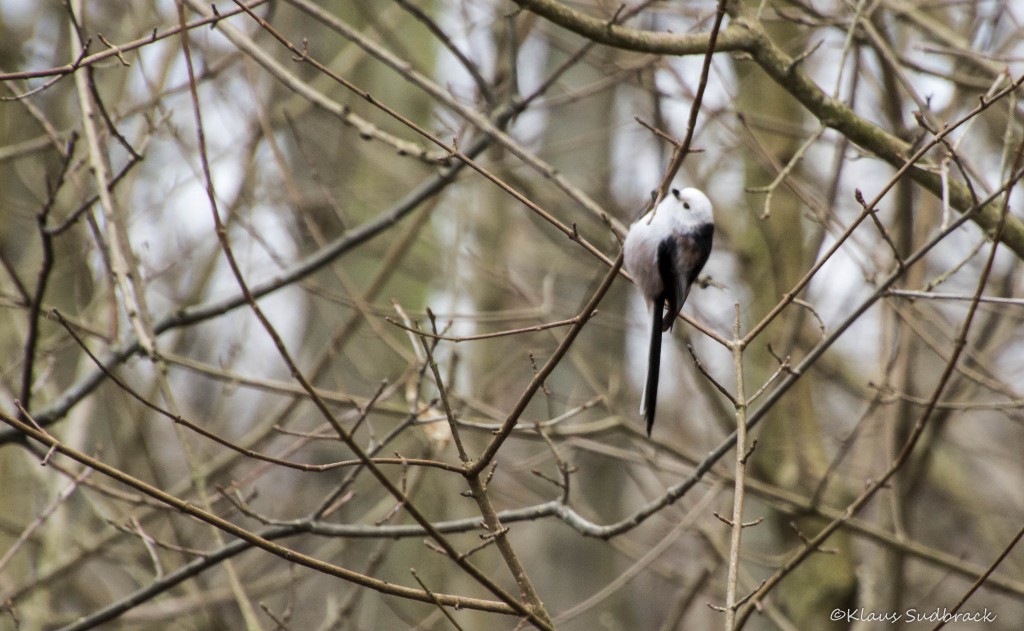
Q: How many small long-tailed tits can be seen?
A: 1